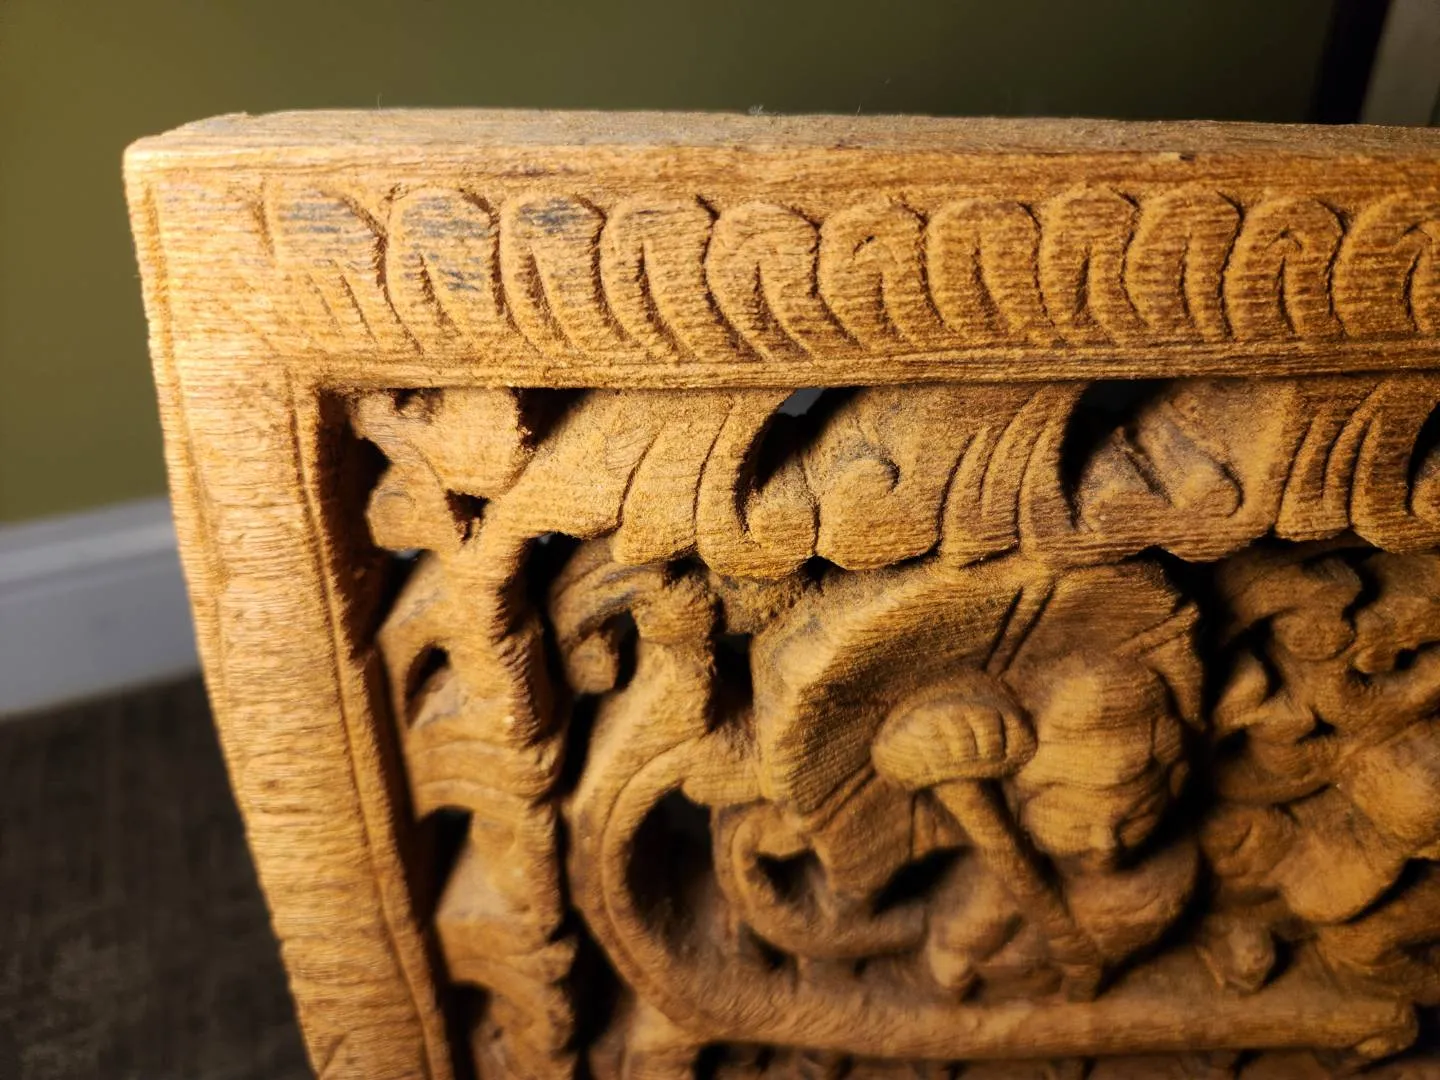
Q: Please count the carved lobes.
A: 11